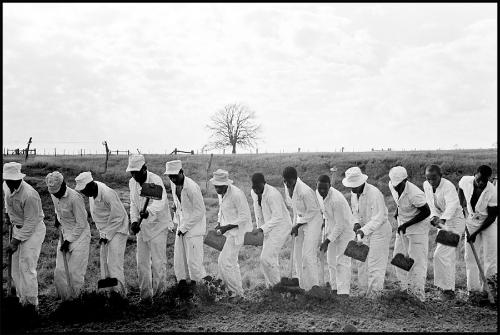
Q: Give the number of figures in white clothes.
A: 13